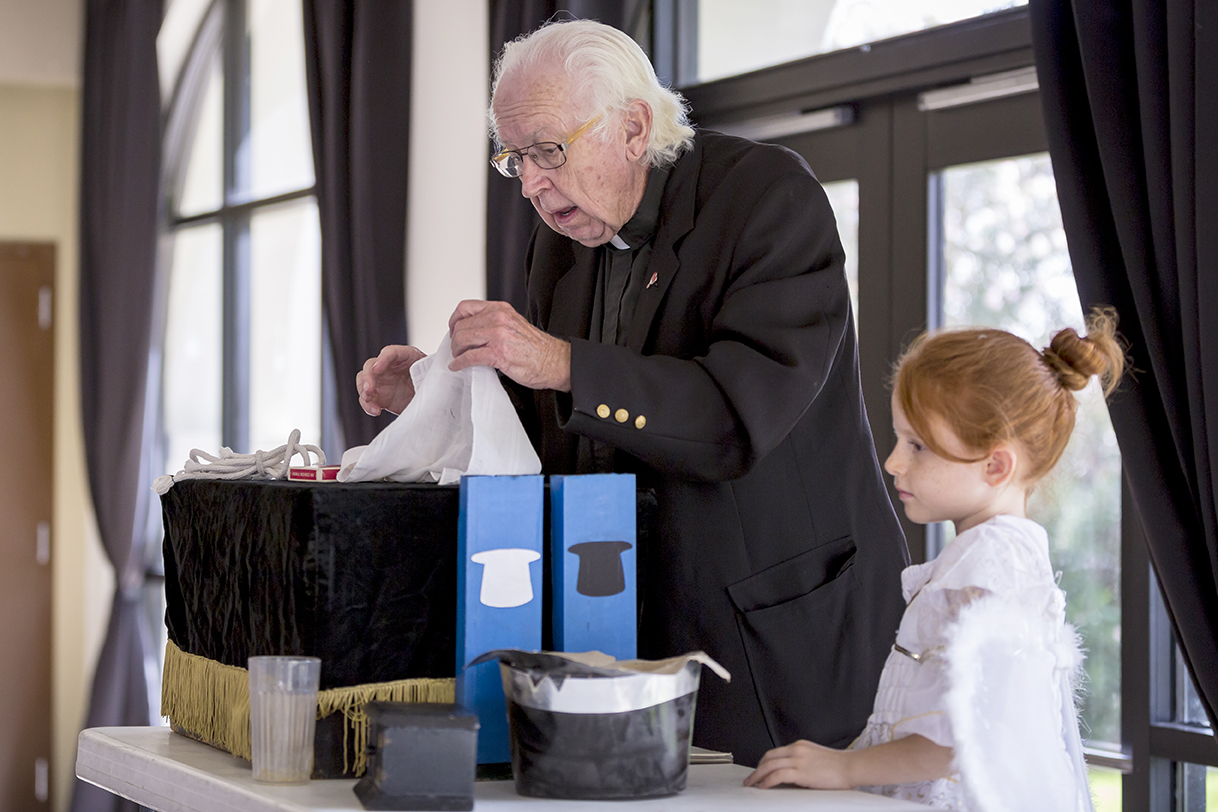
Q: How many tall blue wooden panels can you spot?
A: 2